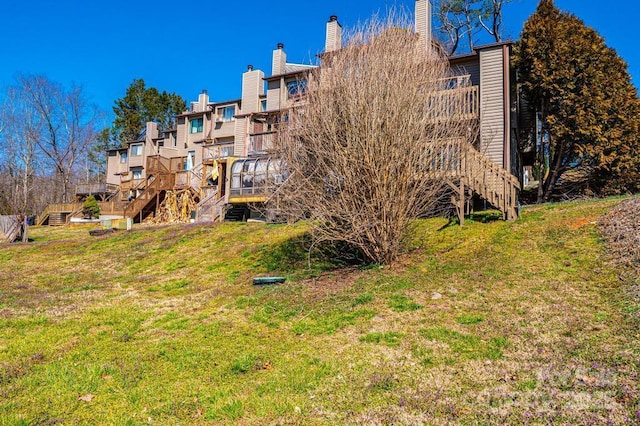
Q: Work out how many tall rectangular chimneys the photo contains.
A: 6